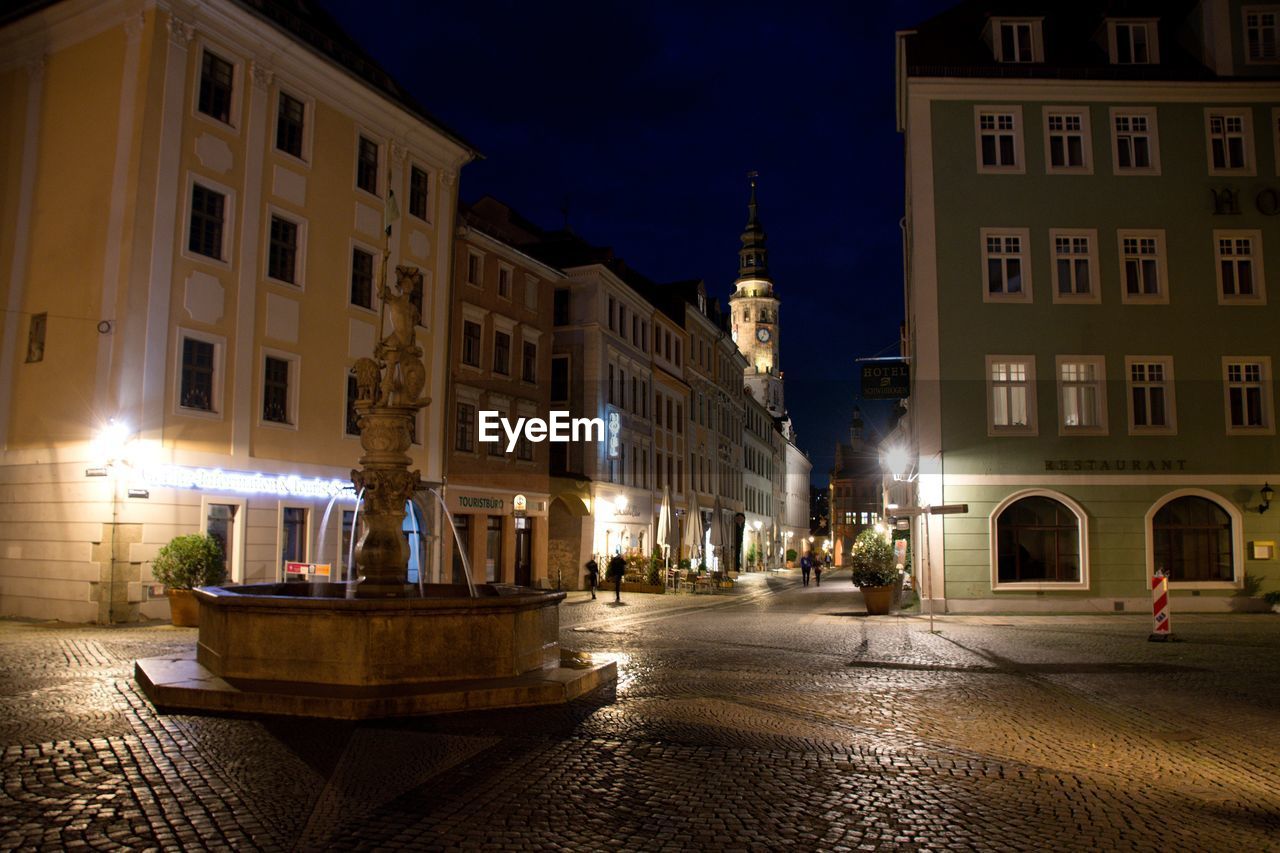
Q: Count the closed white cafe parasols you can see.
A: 3